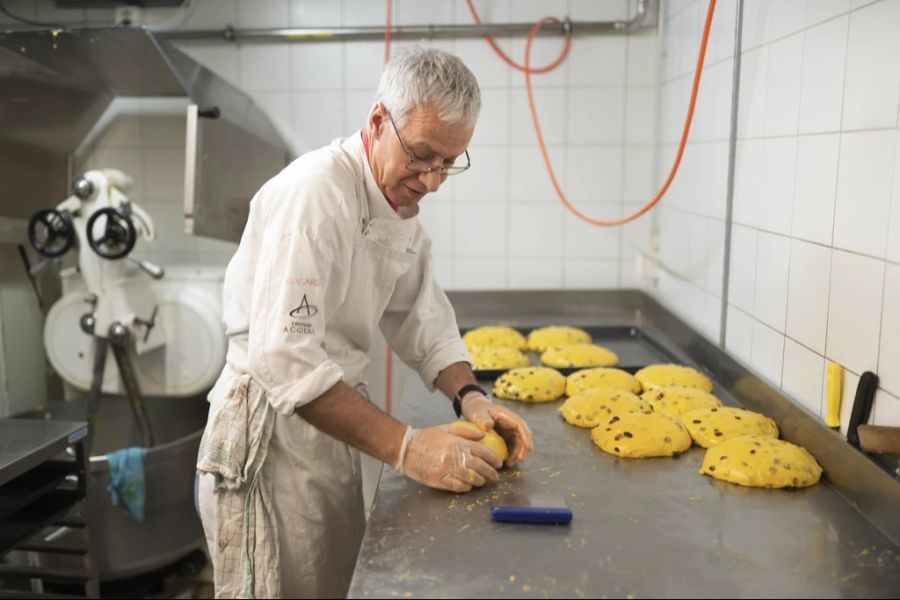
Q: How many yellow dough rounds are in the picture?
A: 13